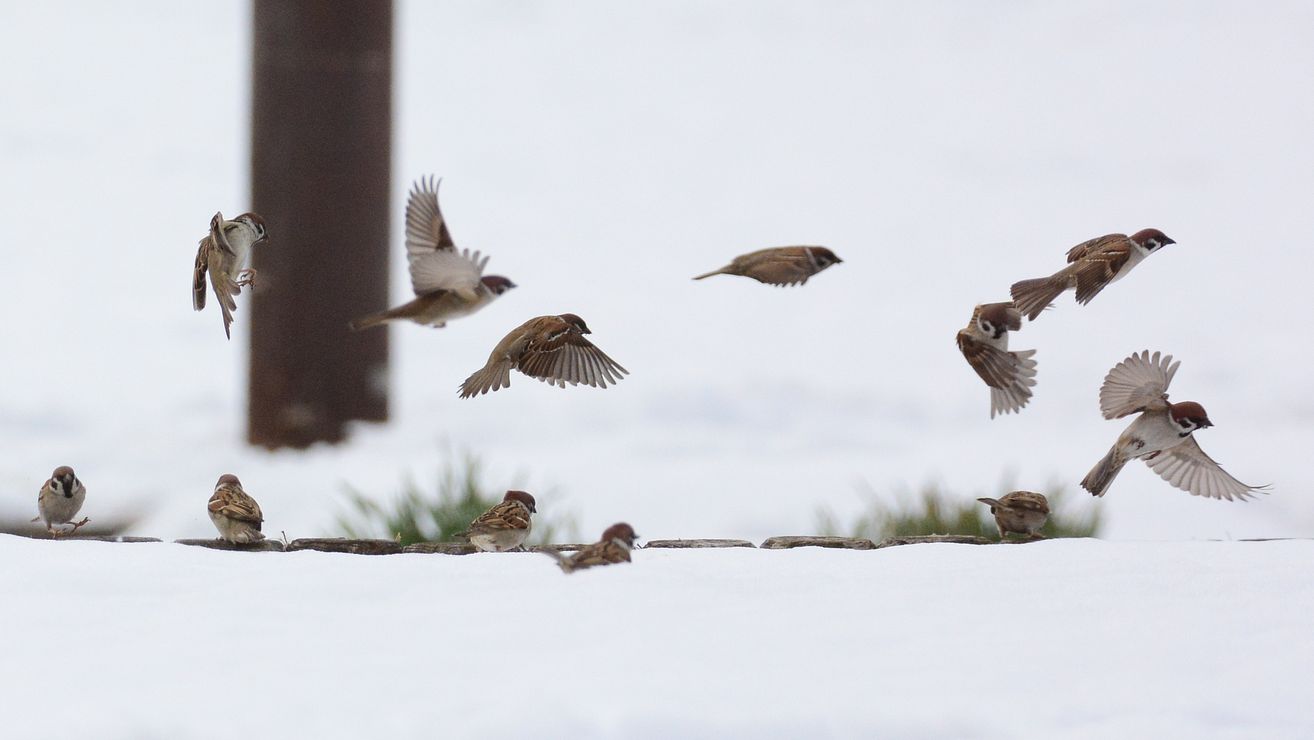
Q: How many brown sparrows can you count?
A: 12